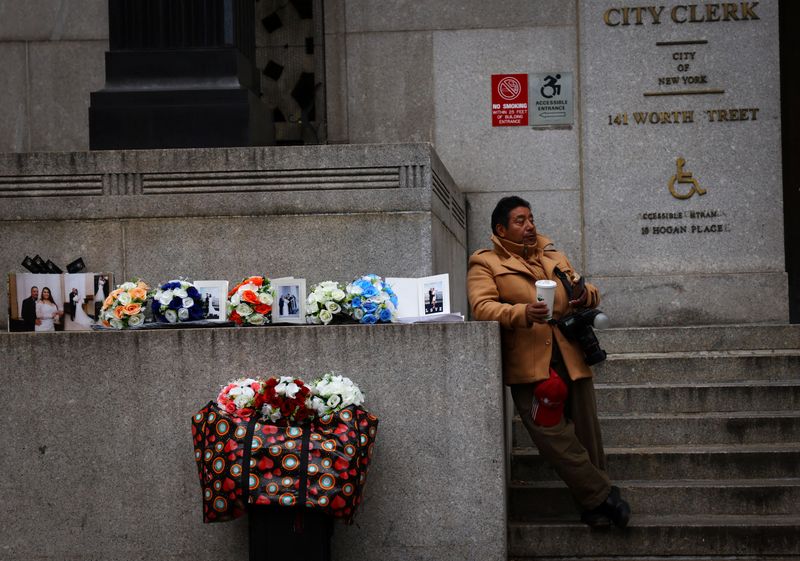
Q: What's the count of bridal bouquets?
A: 8